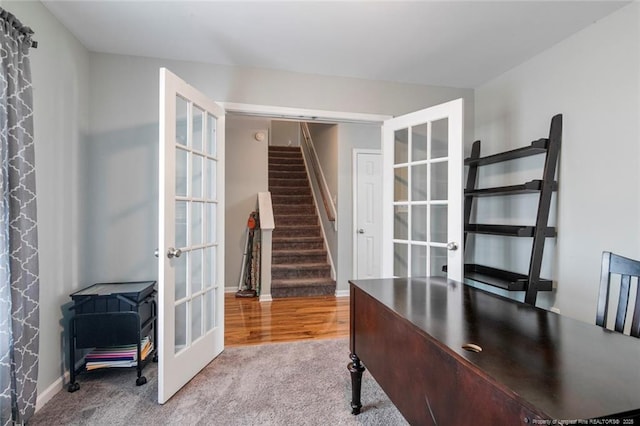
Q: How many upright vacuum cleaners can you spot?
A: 1